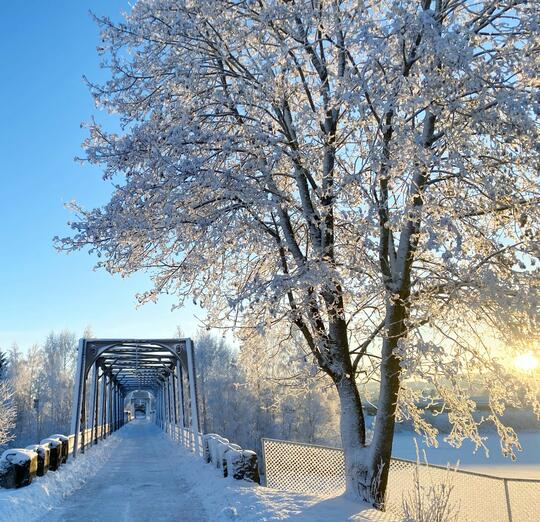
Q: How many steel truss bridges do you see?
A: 1